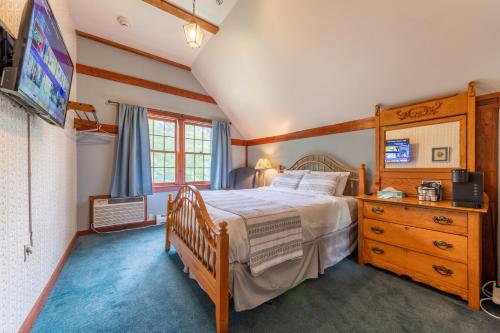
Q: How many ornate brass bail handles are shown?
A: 6